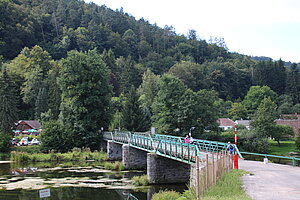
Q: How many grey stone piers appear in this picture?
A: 3